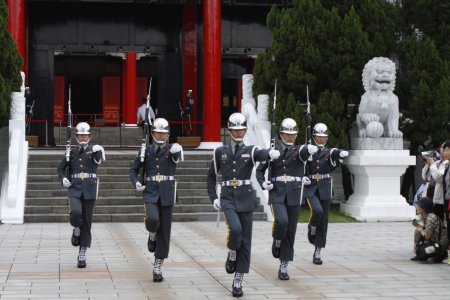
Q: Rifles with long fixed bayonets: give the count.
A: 4